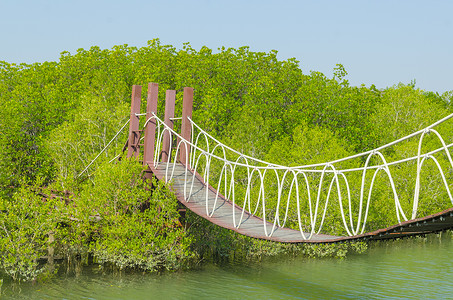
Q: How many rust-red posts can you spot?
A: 4